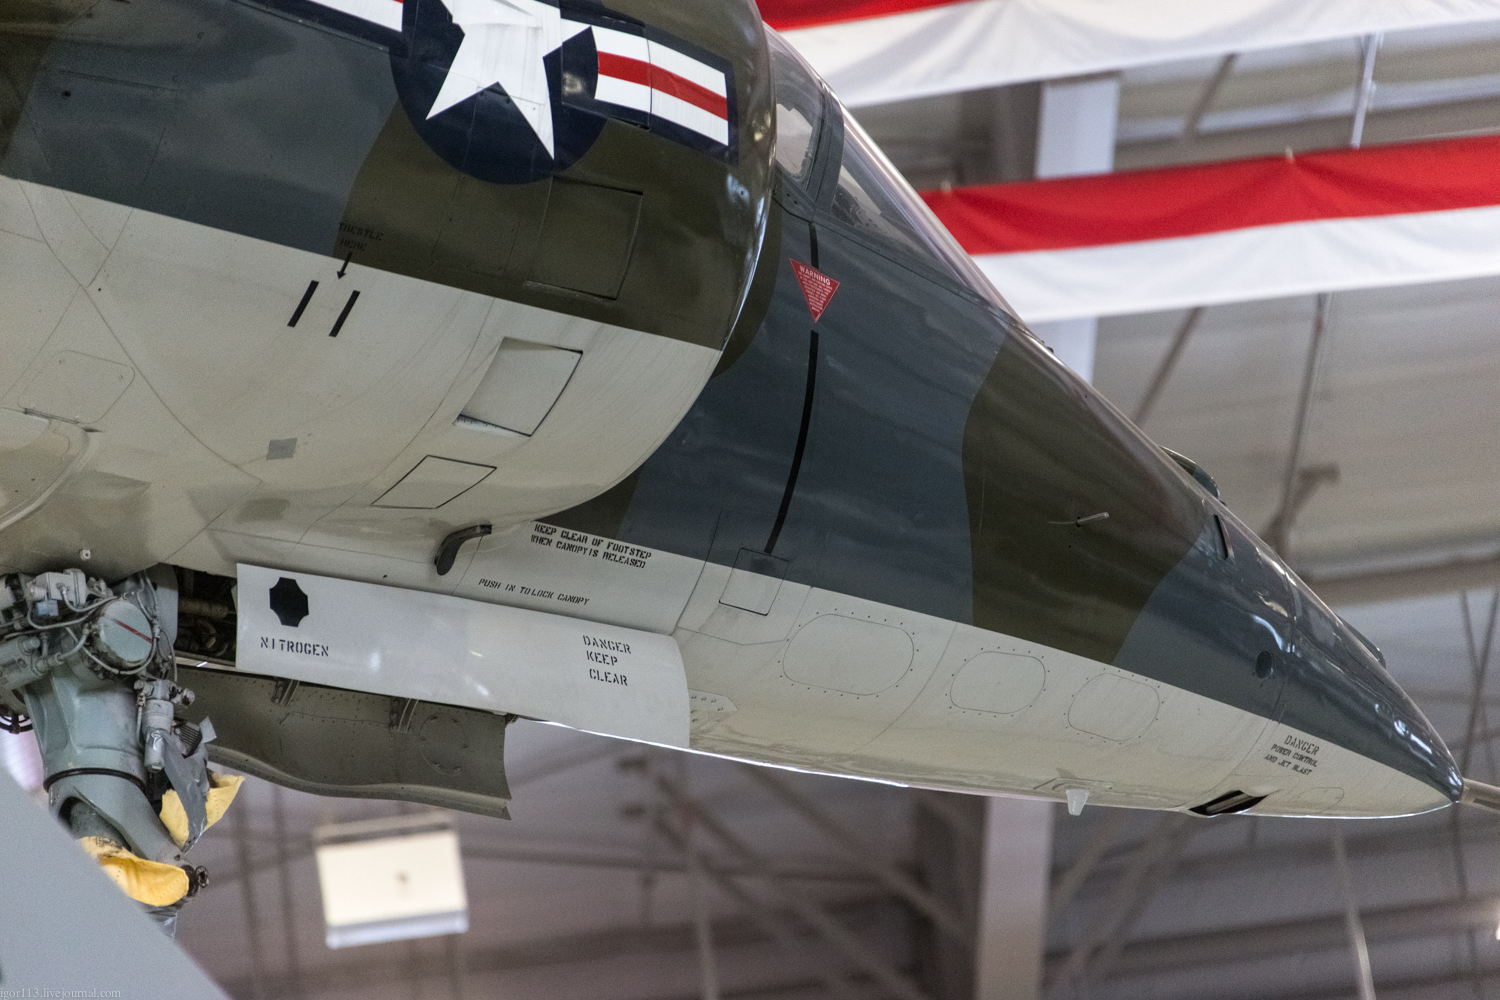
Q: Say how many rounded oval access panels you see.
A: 3